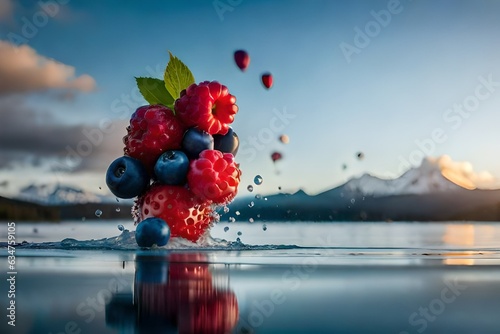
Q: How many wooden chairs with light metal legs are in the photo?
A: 0